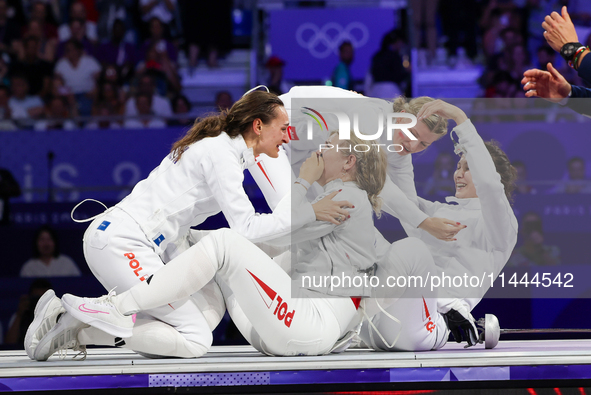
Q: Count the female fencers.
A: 4